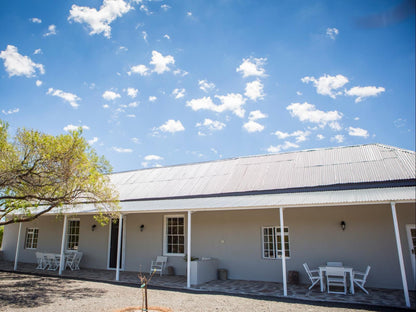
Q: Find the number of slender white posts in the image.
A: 6